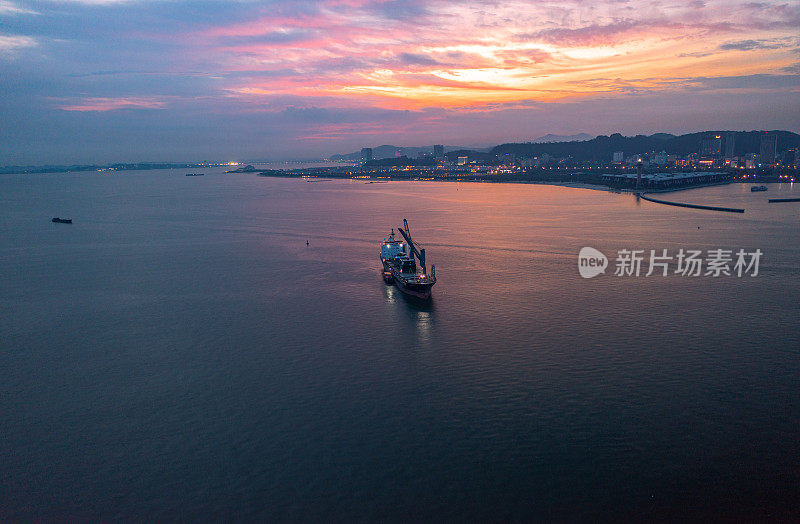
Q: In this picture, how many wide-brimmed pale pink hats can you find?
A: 0